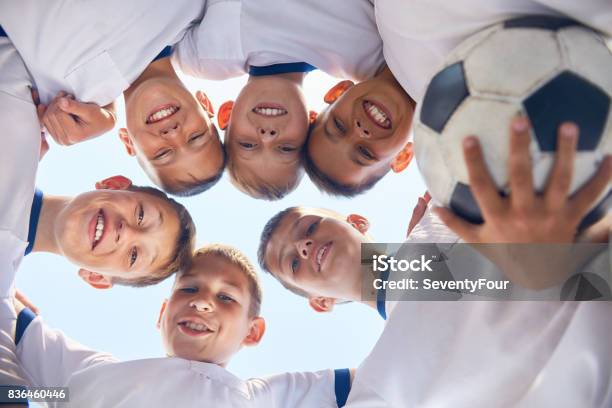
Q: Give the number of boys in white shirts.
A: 6